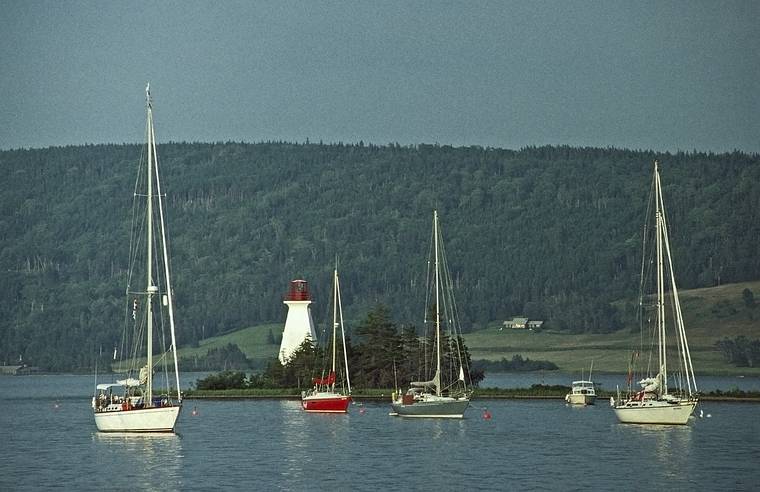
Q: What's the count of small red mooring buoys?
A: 4